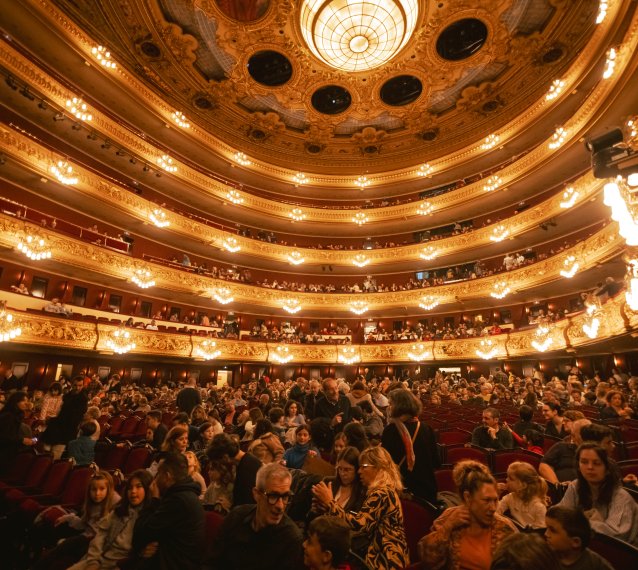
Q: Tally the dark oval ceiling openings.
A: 4